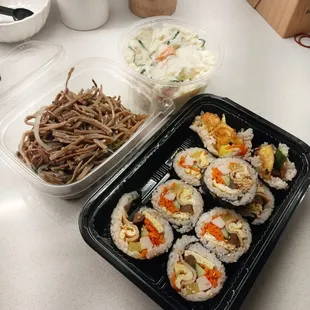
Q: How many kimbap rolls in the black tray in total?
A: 9